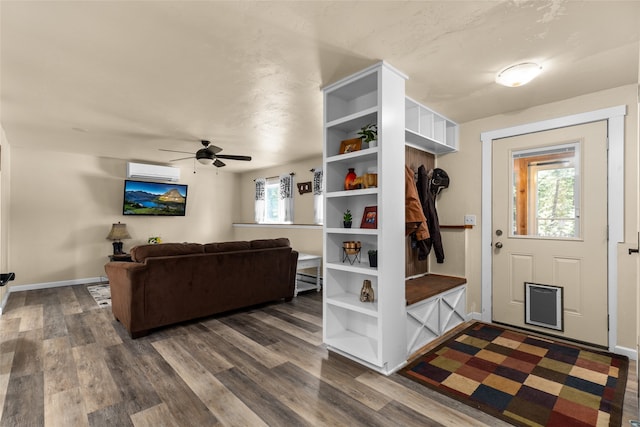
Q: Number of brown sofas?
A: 1